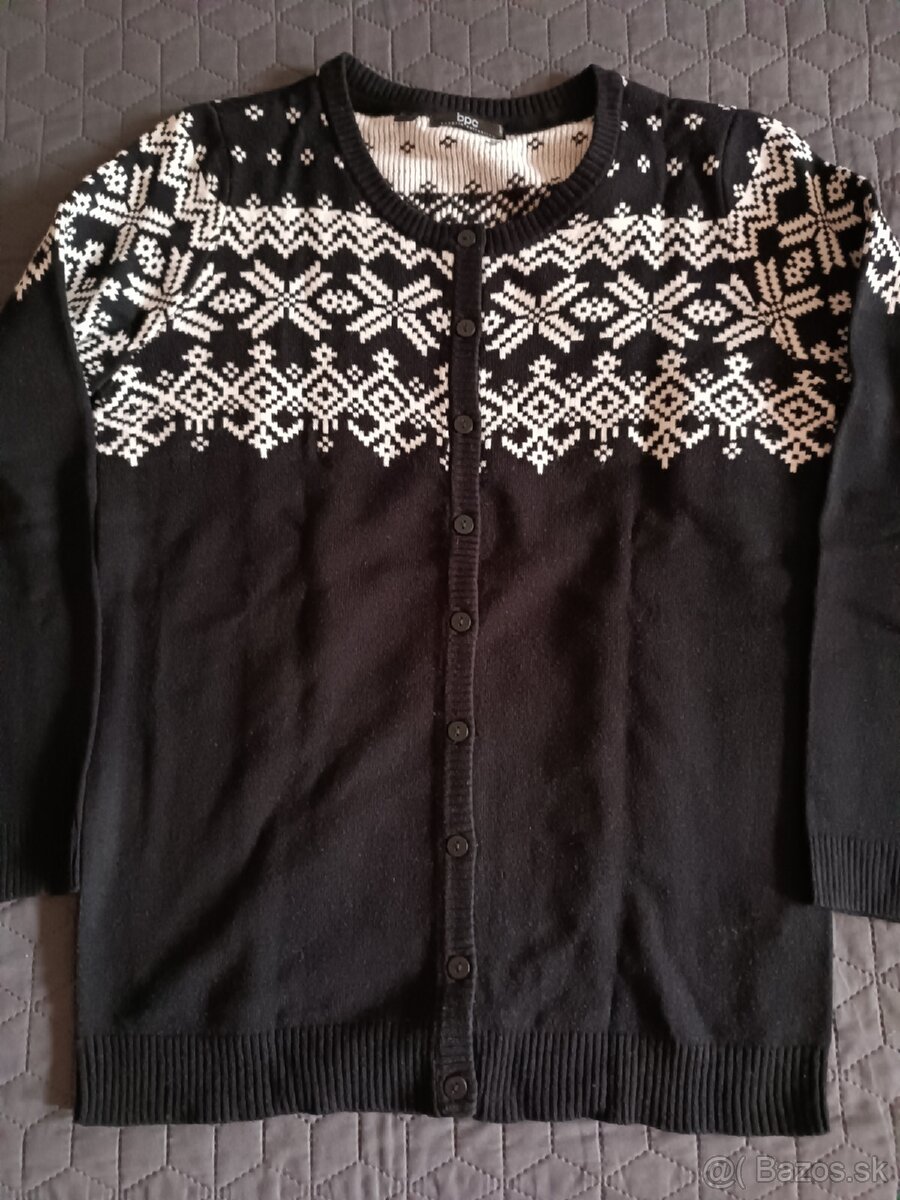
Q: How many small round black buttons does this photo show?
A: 9